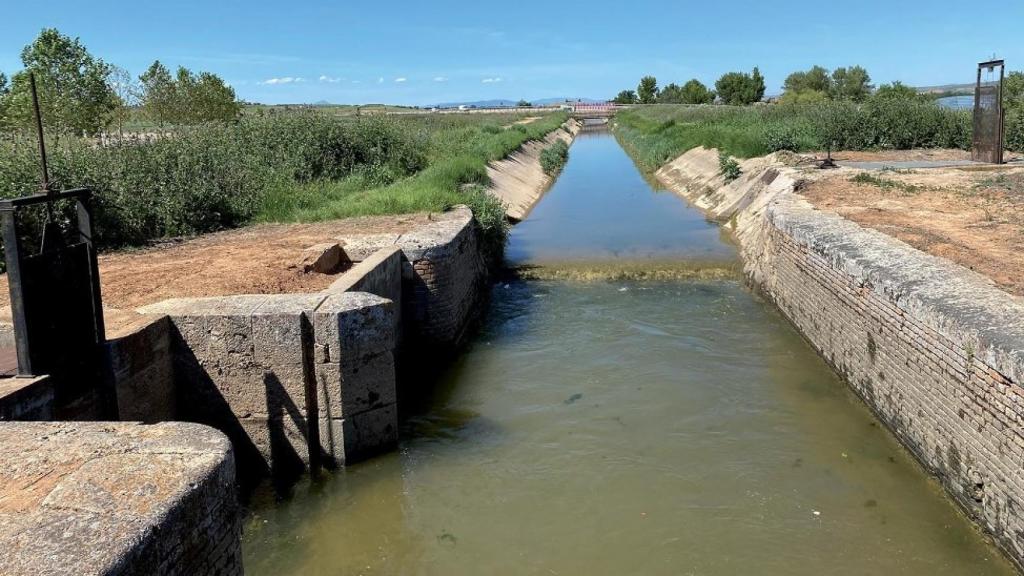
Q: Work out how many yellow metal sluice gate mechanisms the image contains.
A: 0